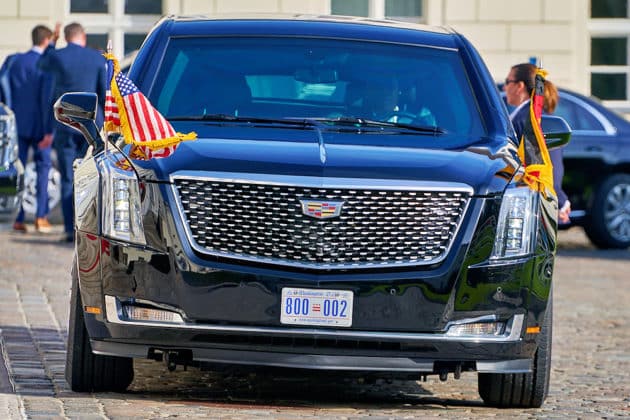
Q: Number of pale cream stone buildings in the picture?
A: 1